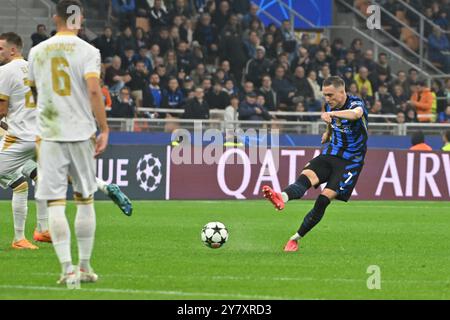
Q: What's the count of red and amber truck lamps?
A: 0